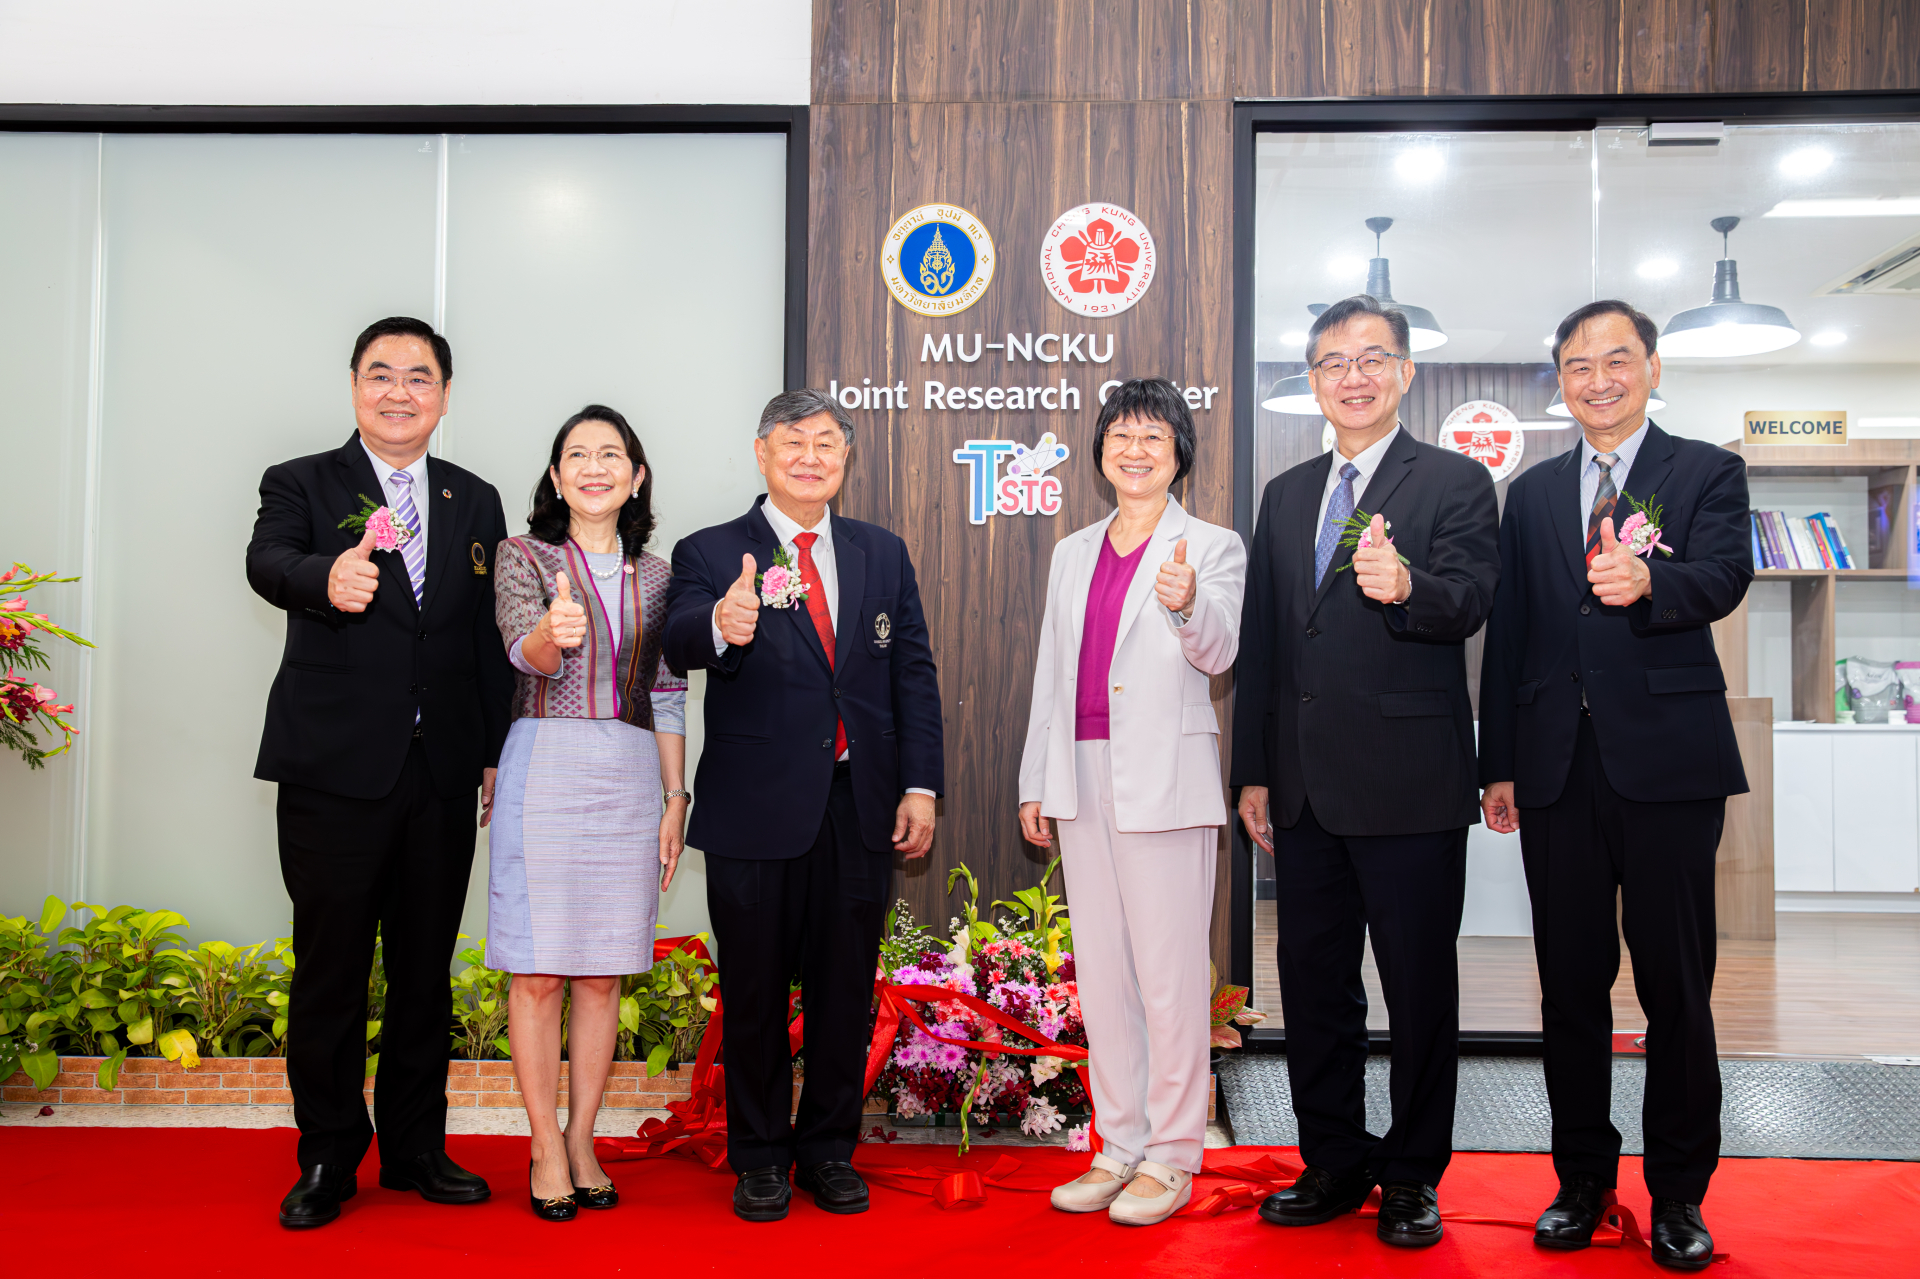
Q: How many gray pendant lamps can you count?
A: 4